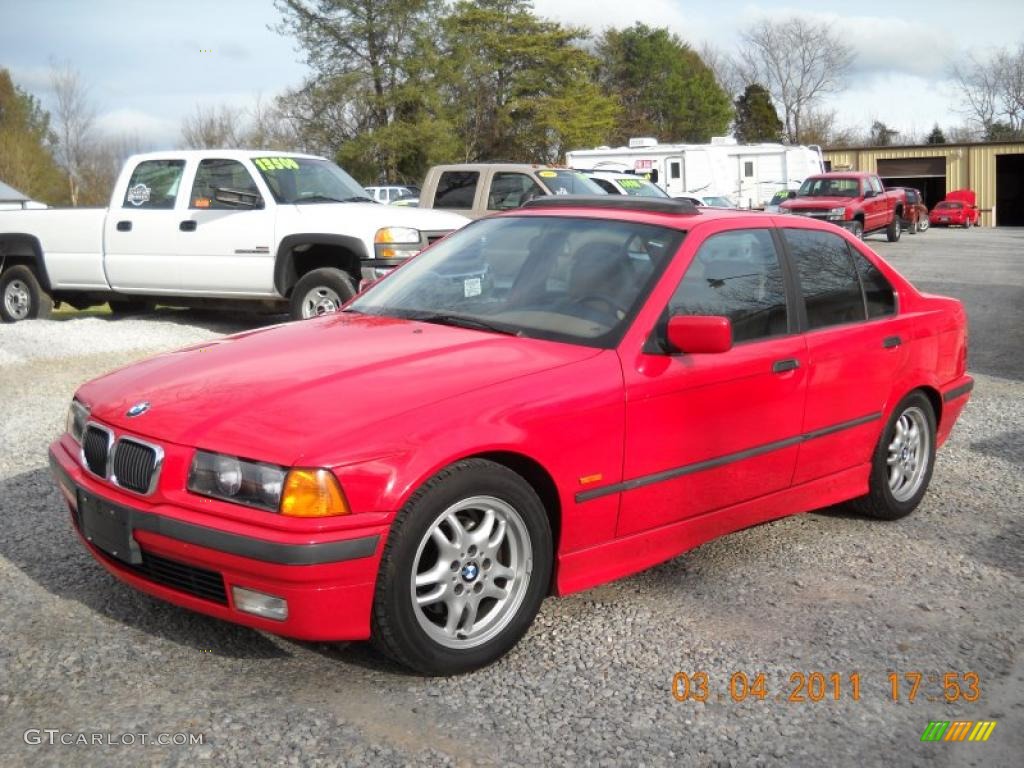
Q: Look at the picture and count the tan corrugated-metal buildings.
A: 1